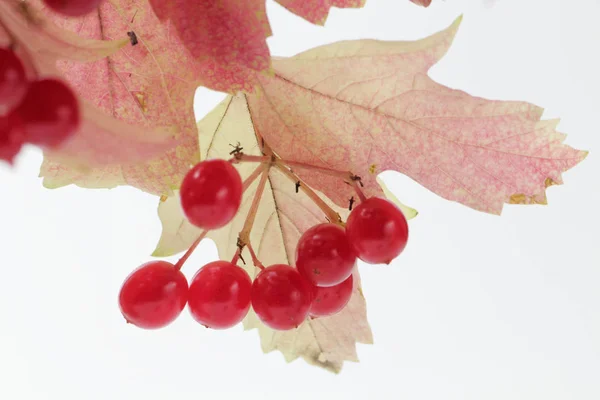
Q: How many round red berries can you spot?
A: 11